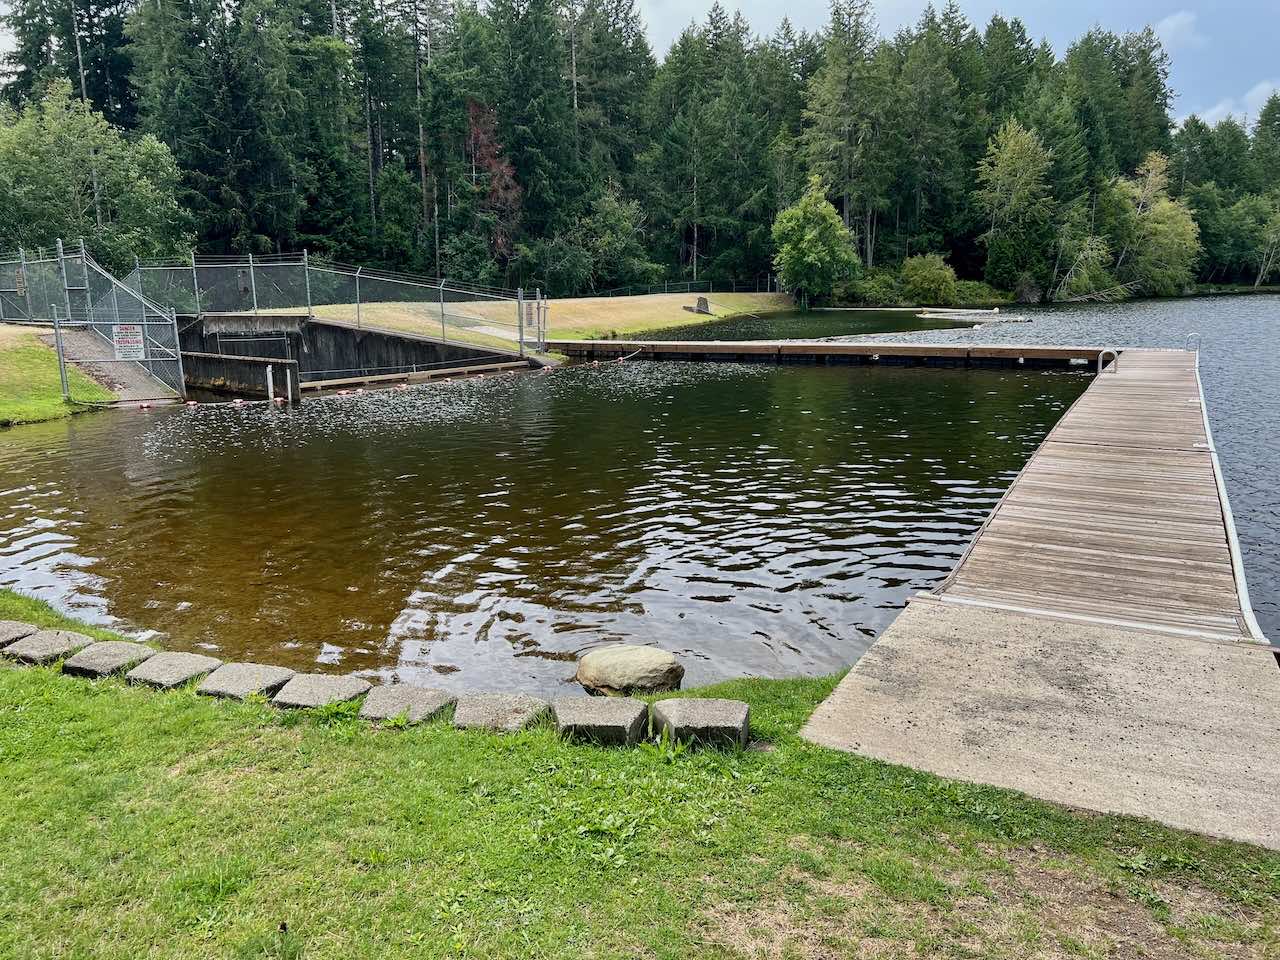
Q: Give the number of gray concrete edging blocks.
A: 10